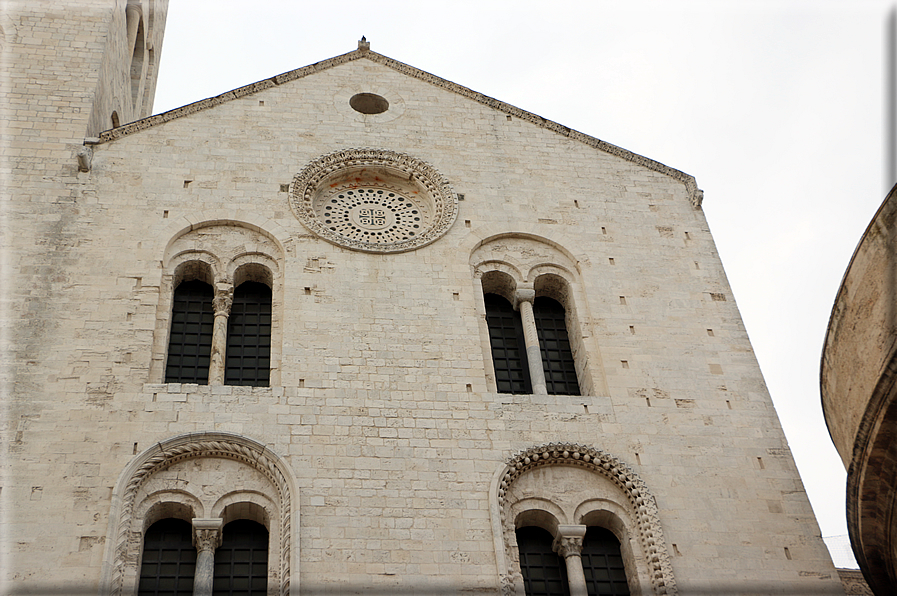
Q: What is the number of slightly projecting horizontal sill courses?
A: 2